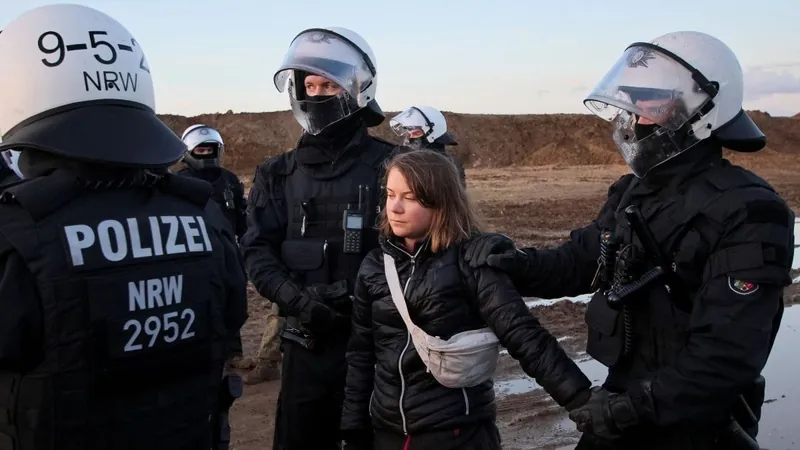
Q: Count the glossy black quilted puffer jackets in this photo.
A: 1